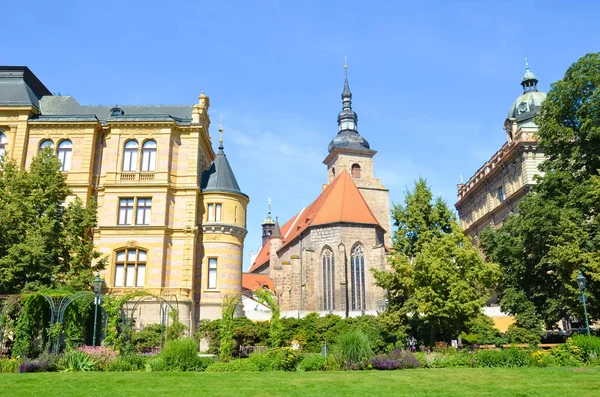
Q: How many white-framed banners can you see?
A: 0